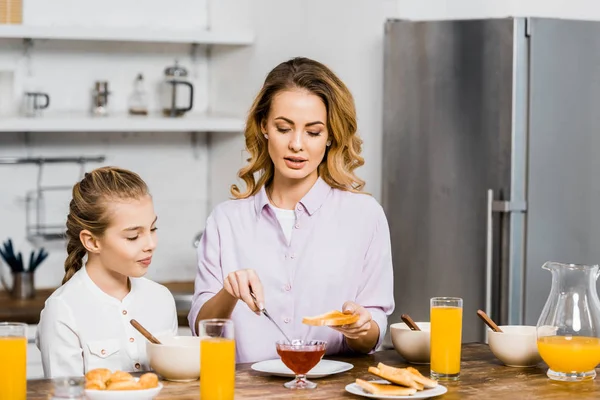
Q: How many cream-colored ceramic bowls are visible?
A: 3